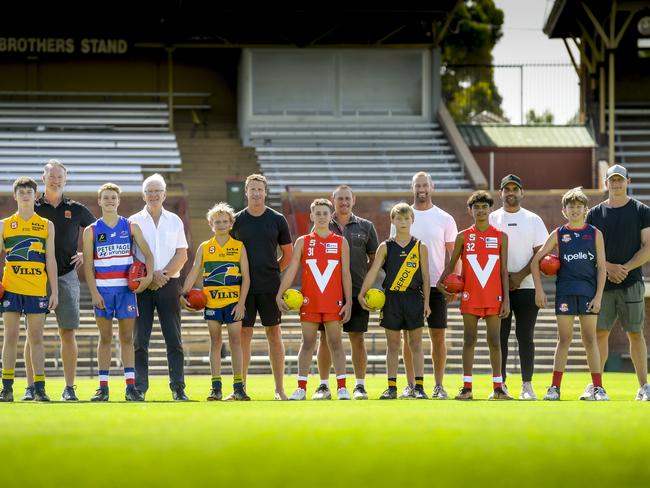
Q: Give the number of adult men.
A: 7